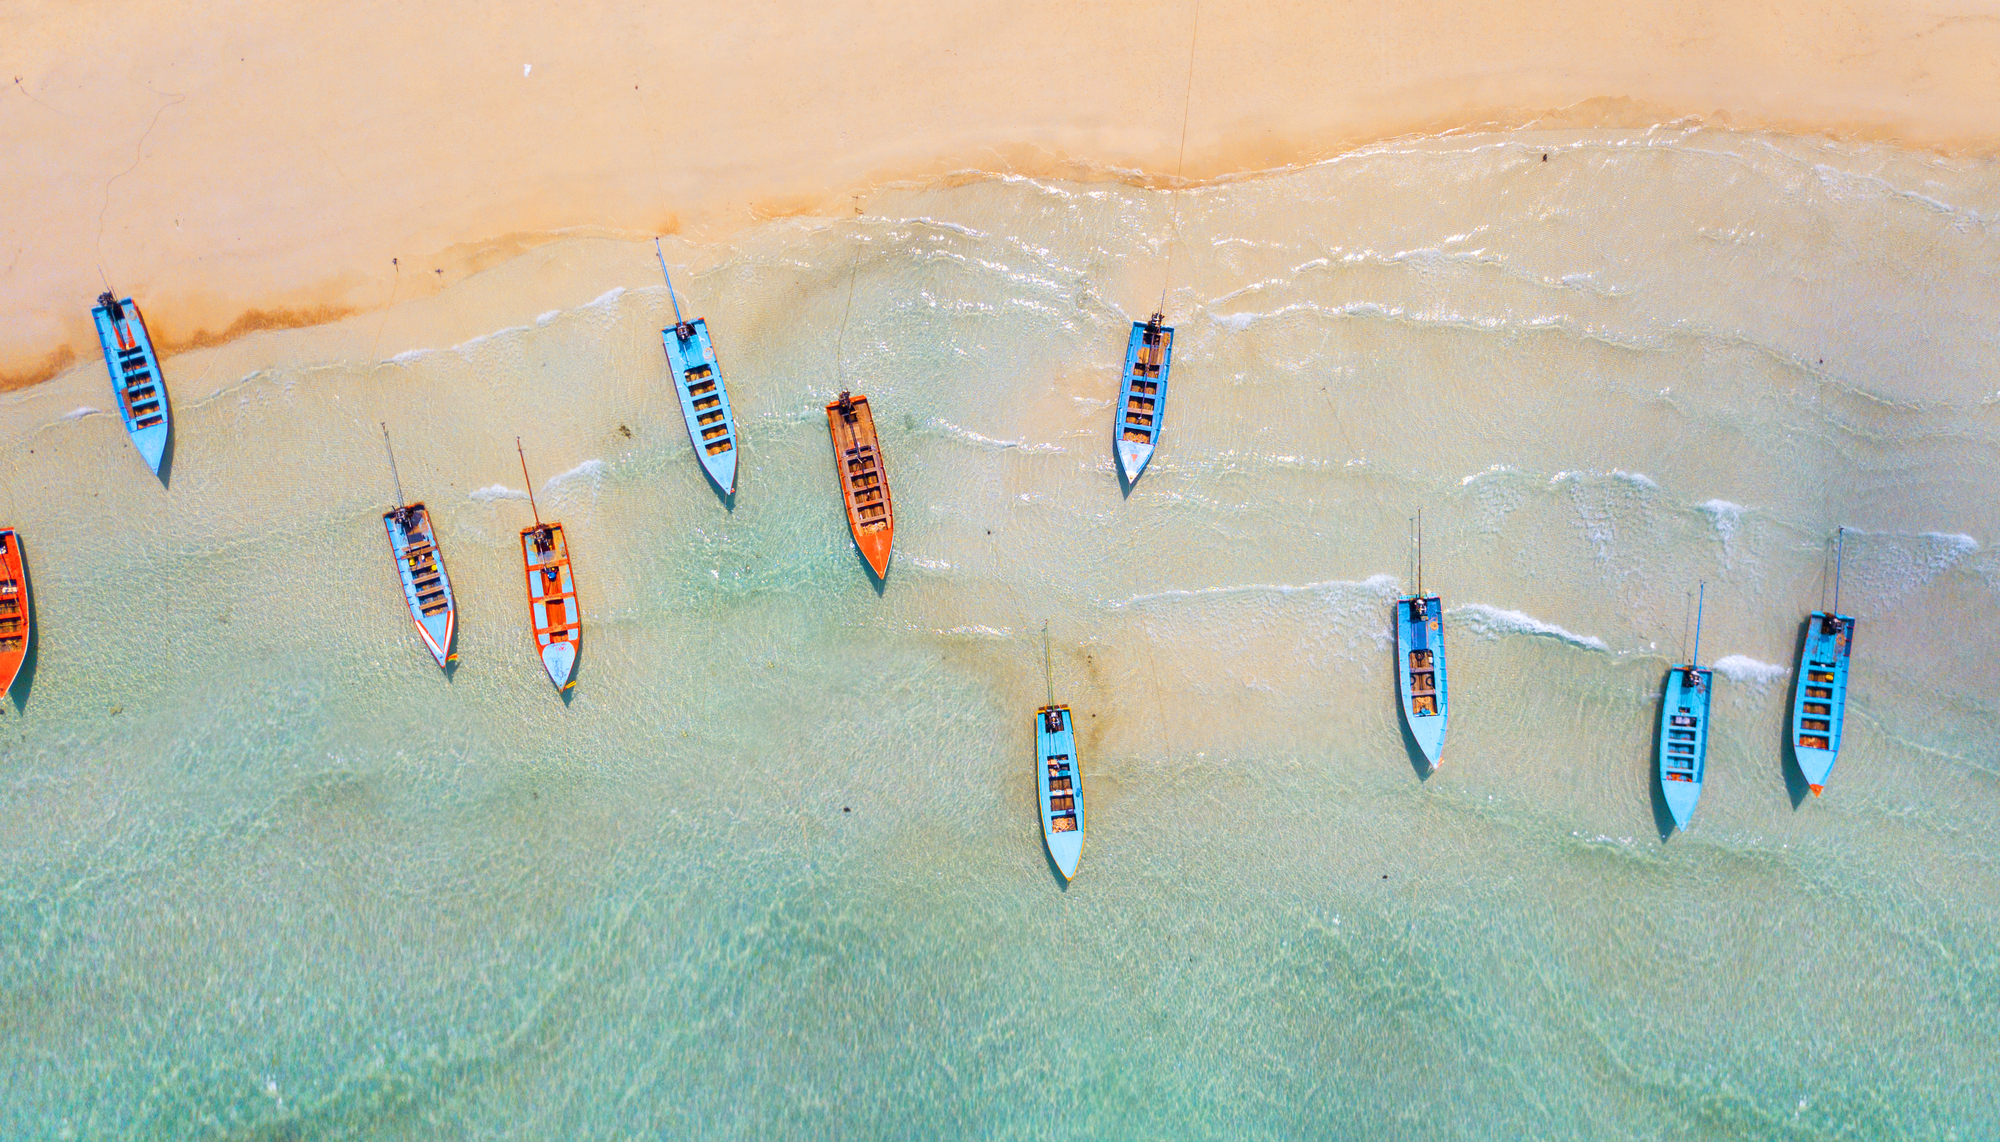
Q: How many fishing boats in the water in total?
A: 11